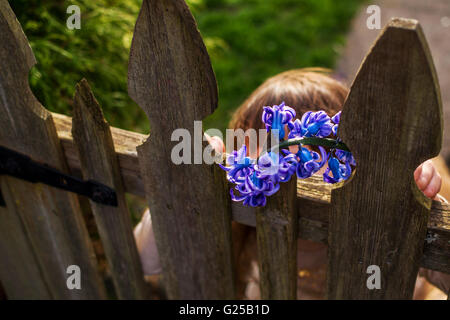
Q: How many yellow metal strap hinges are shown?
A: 0